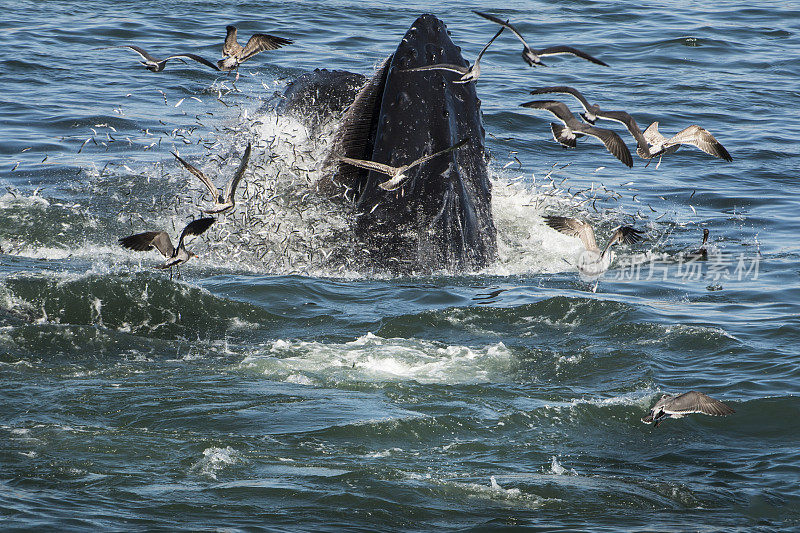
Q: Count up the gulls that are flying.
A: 12